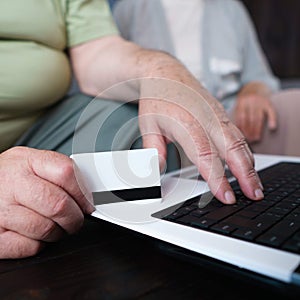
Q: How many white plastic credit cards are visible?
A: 1